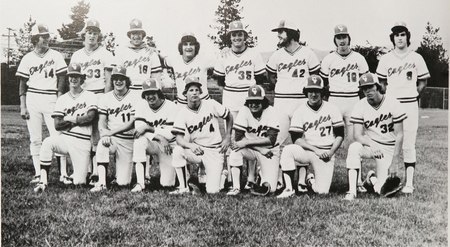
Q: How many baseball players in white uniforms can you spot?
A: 15